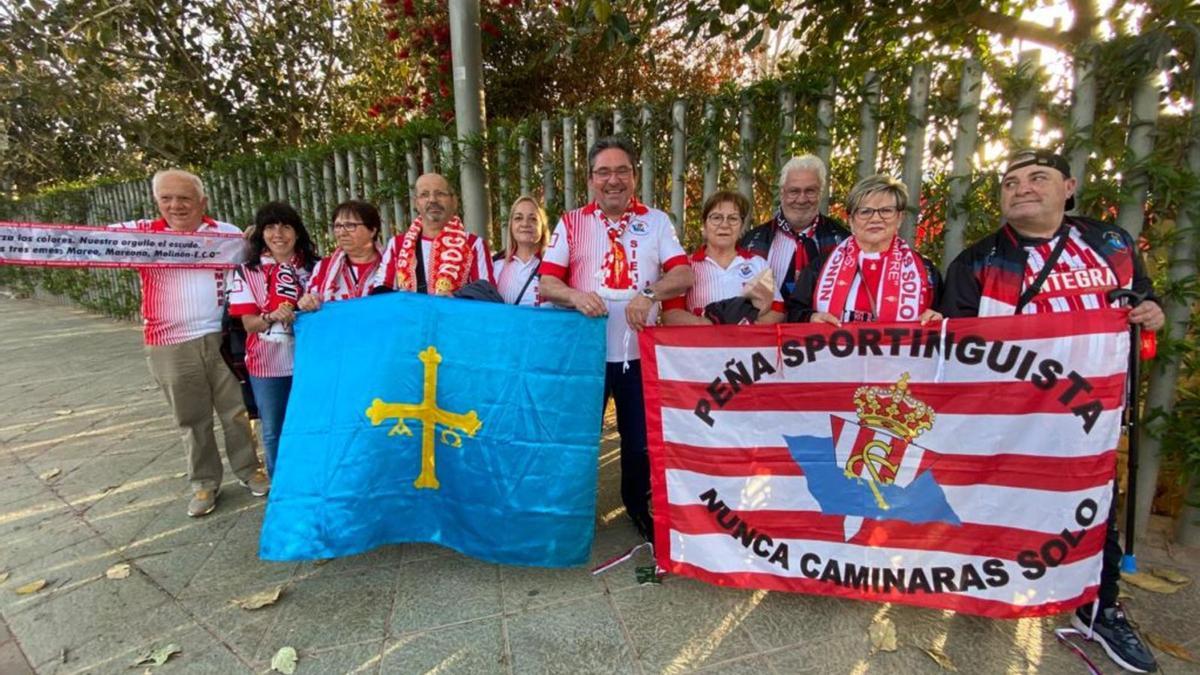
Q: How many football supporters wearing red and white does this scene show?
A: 10